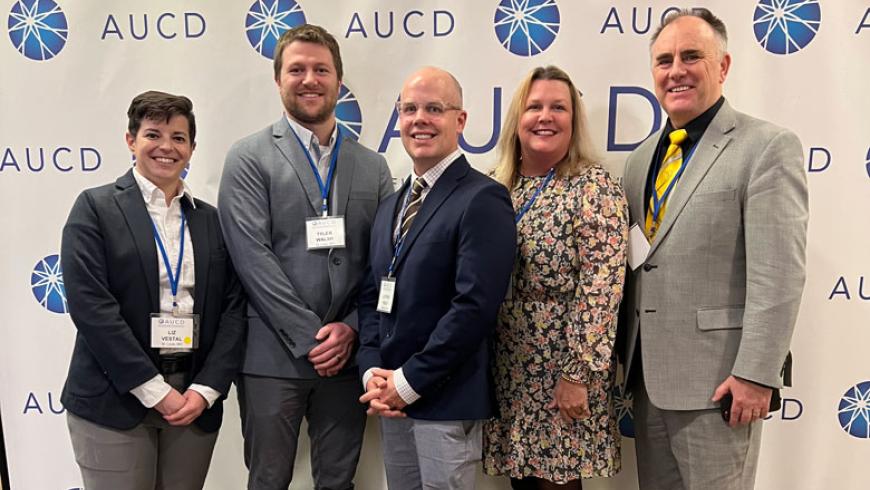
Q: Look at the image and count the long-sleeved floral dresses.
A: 1